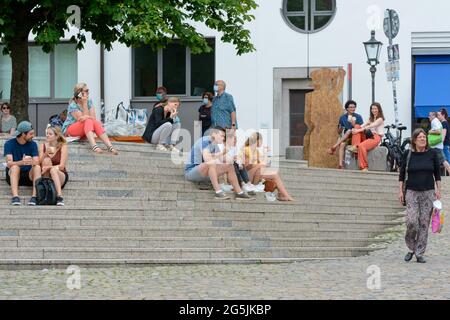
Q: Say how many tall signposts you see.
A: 1